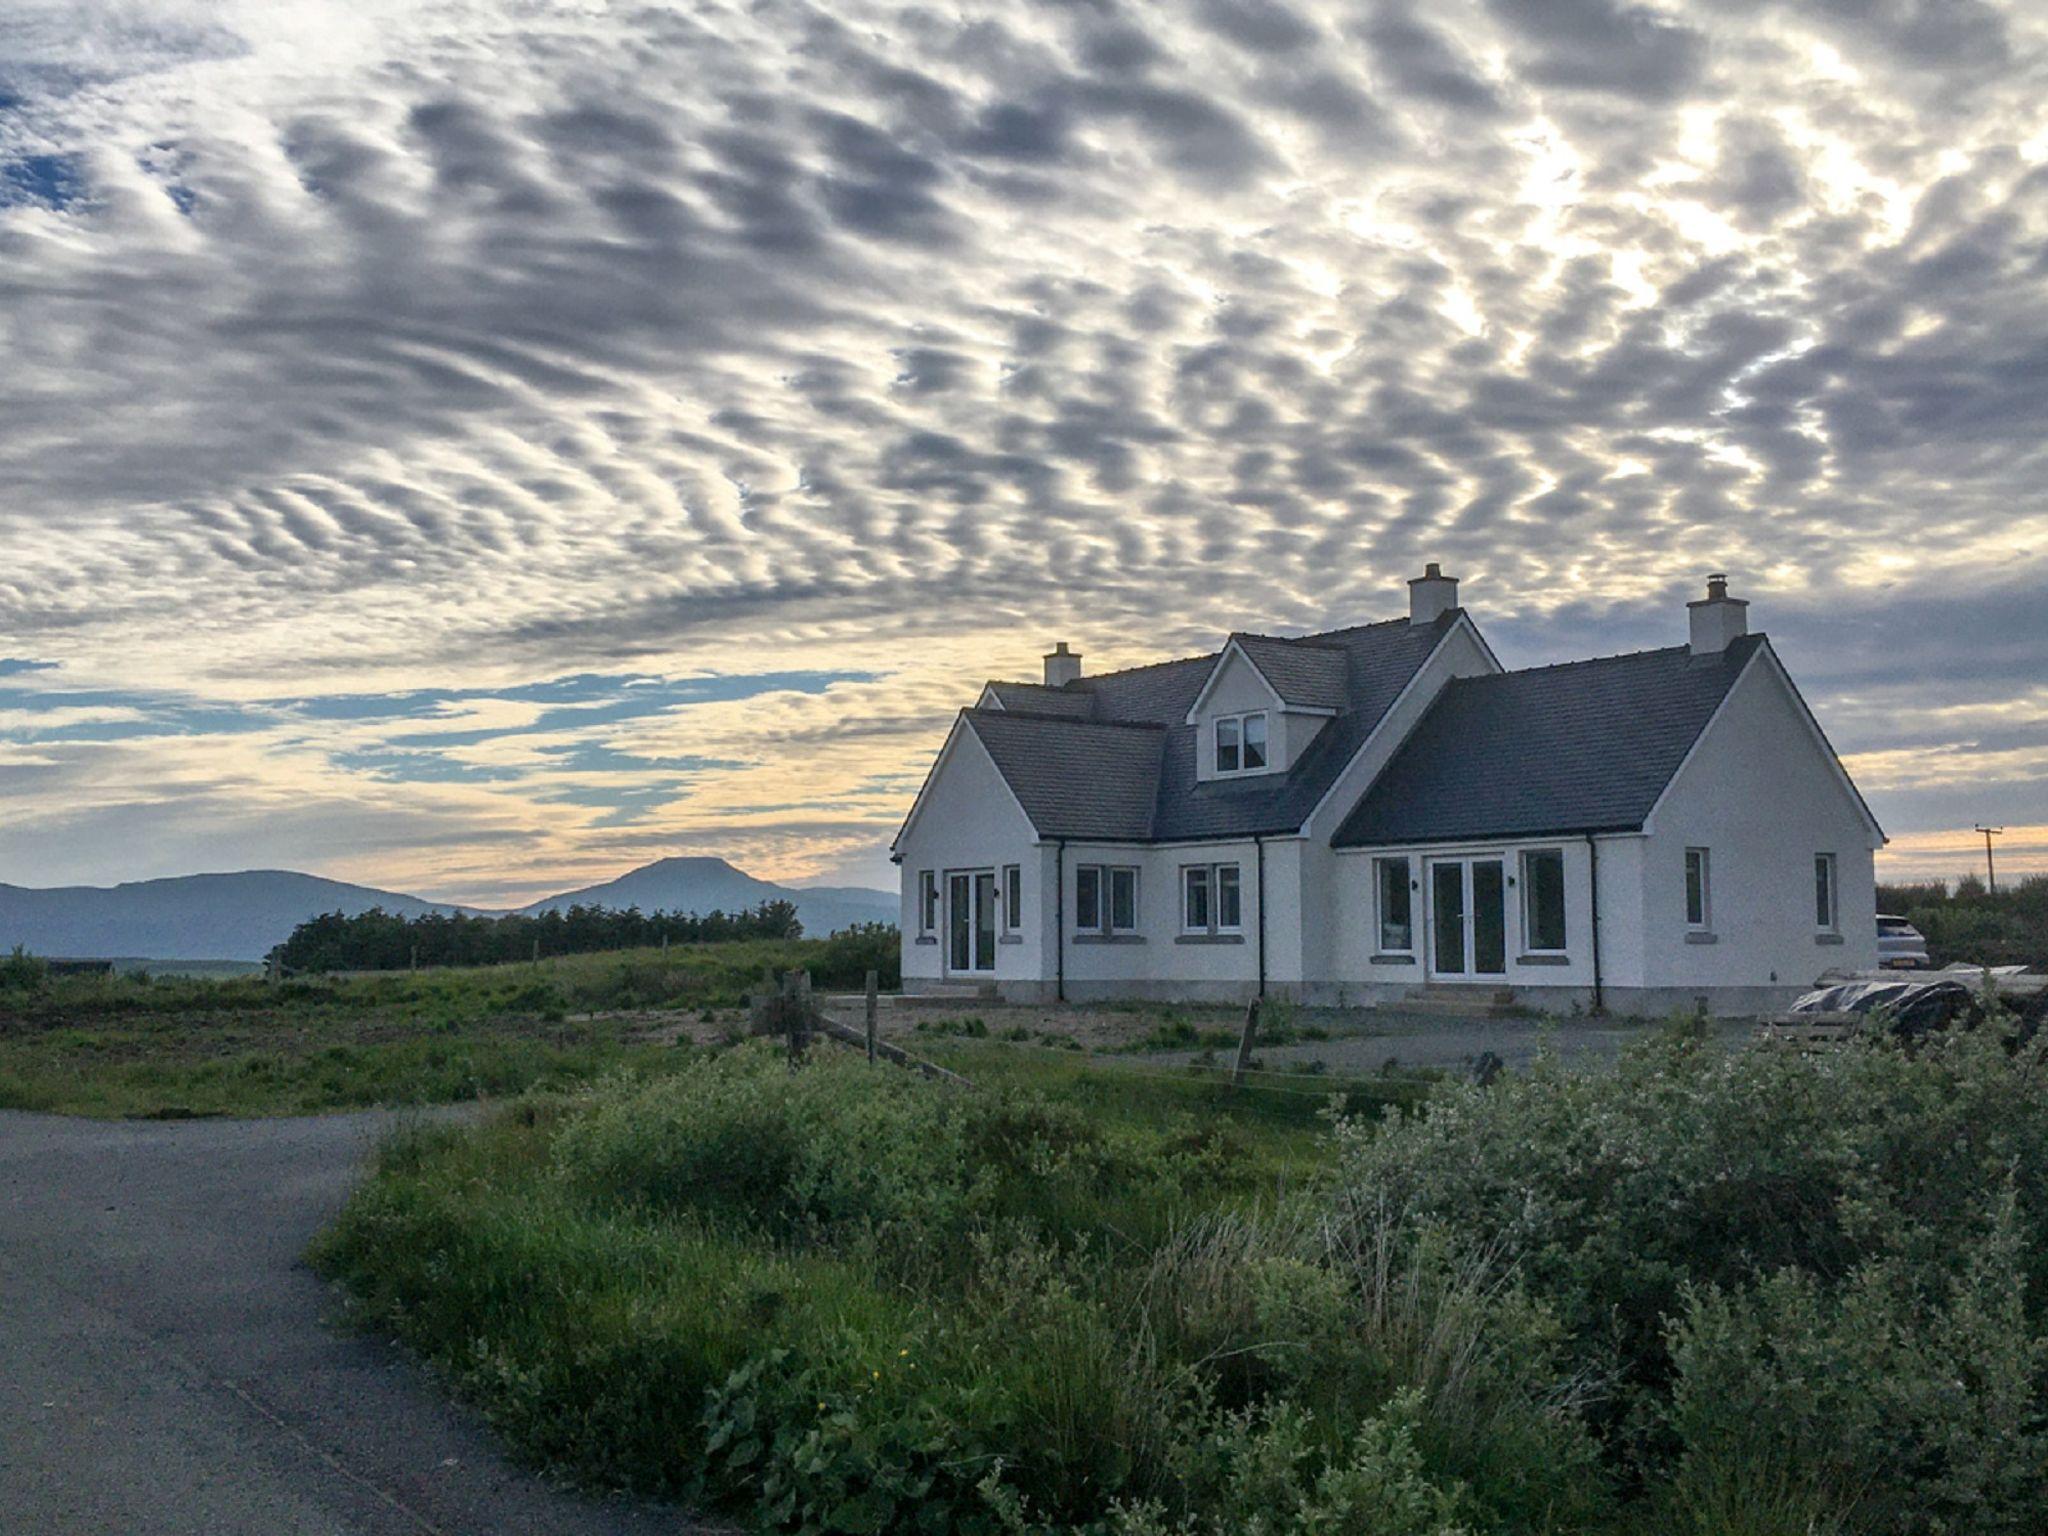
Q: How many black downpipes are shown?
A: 3